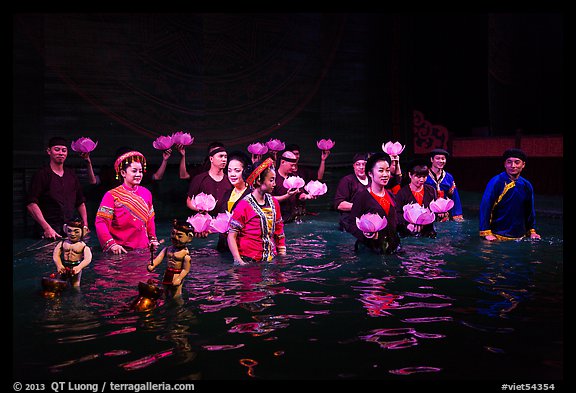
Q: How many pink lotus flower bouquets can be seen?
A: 15